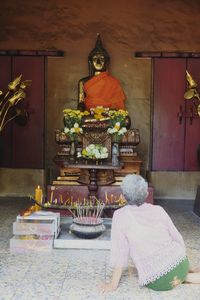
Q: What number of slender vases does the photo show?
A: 2